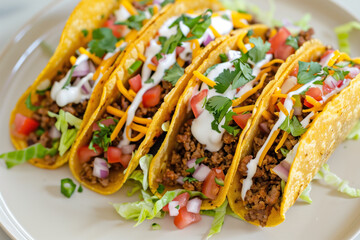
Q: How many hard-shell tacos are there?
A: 4